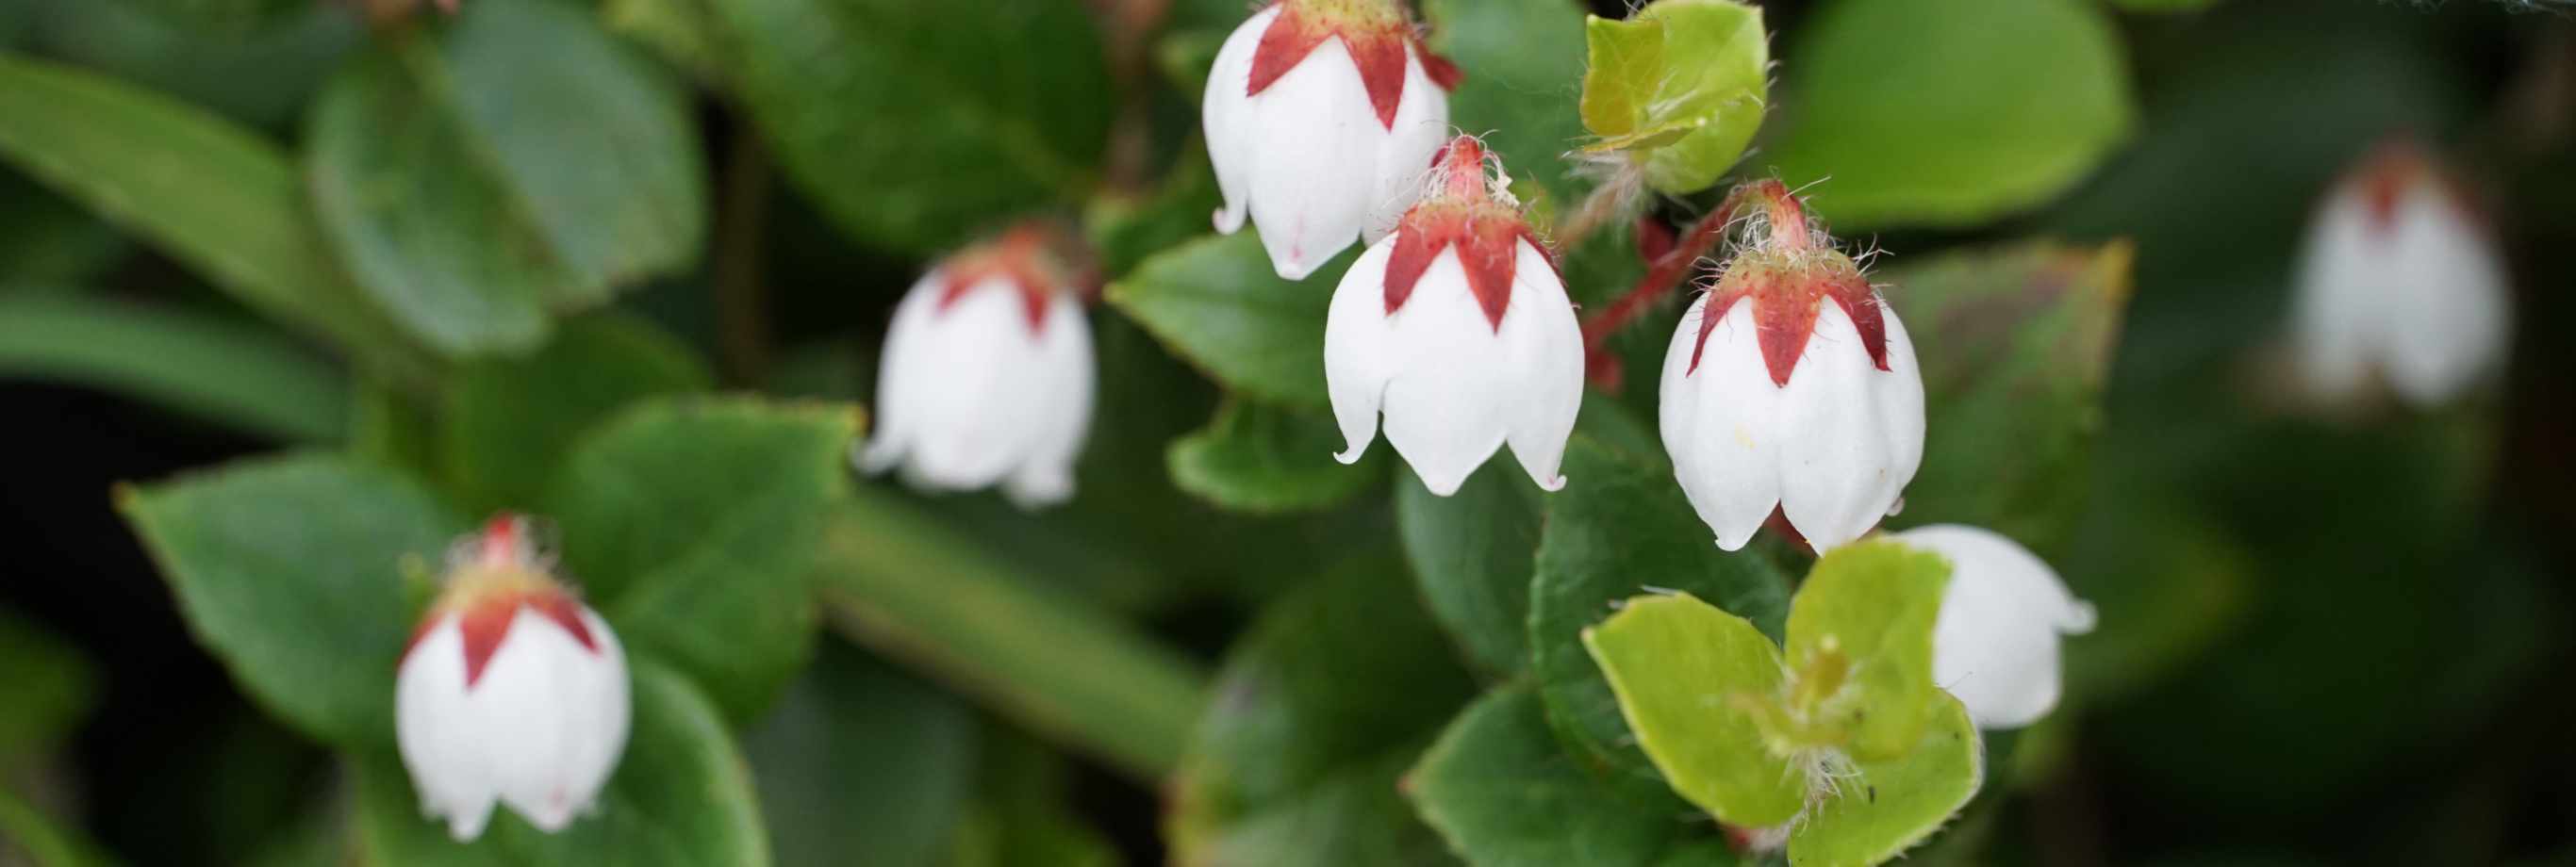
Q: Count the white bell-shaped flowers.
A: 7